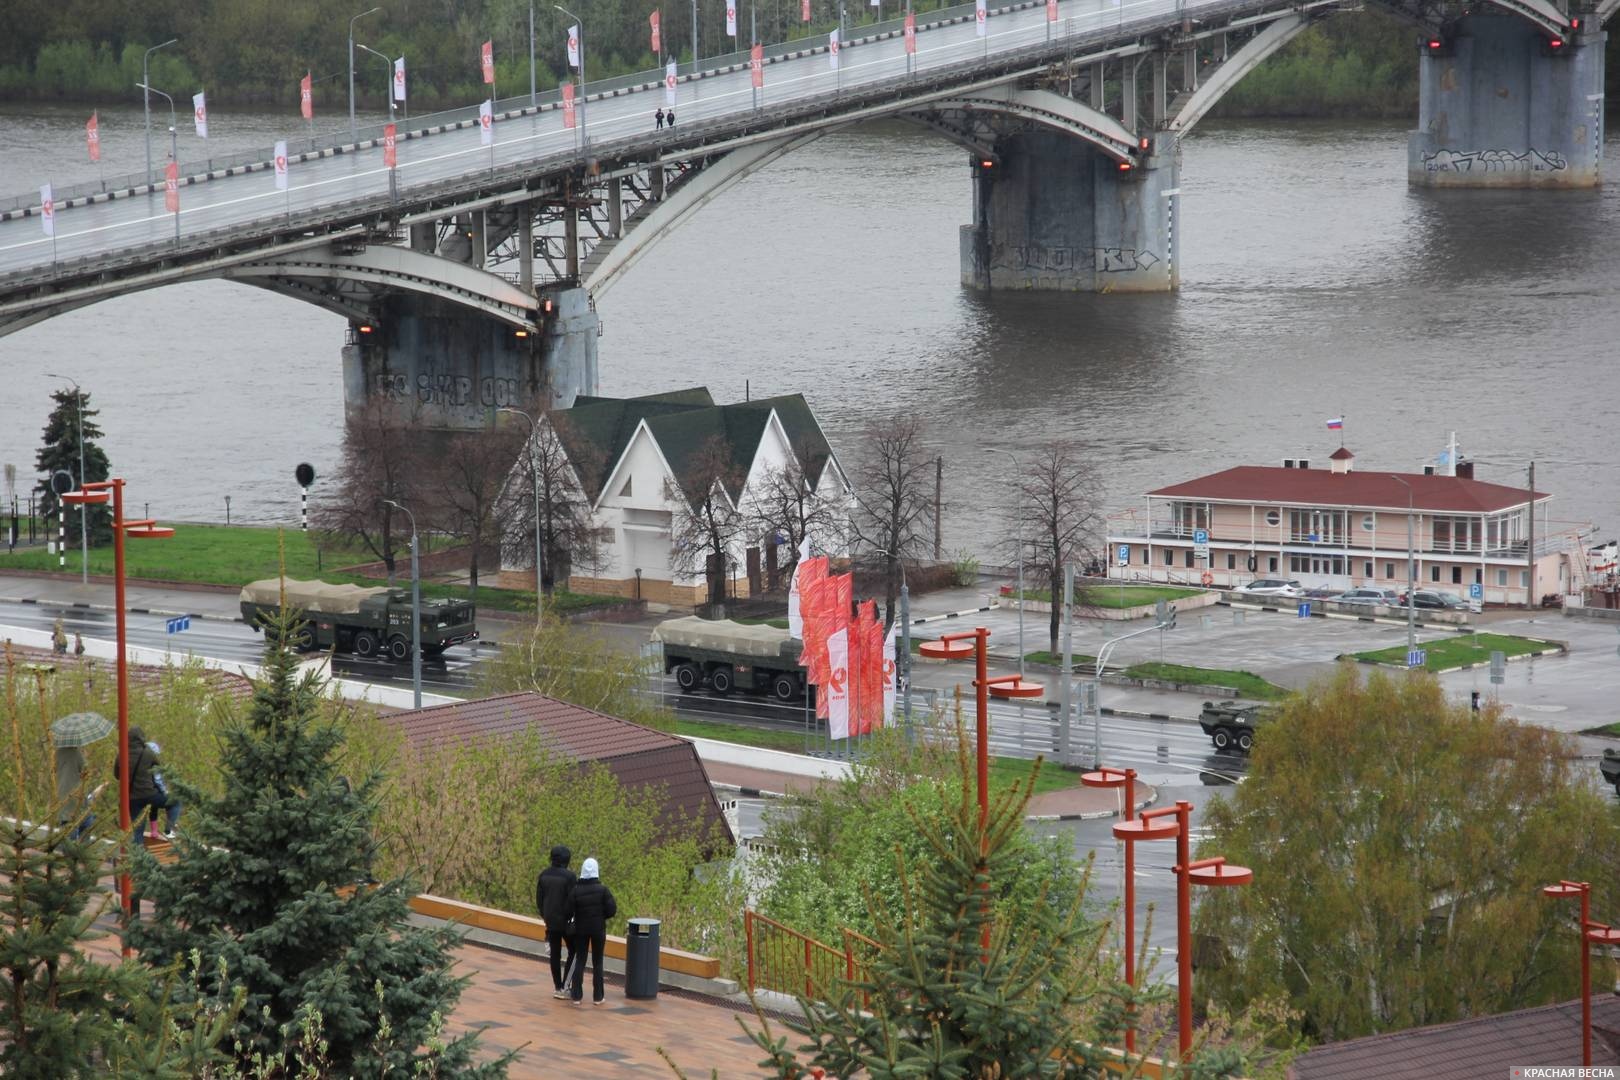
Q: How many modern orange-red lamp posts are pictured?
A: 5